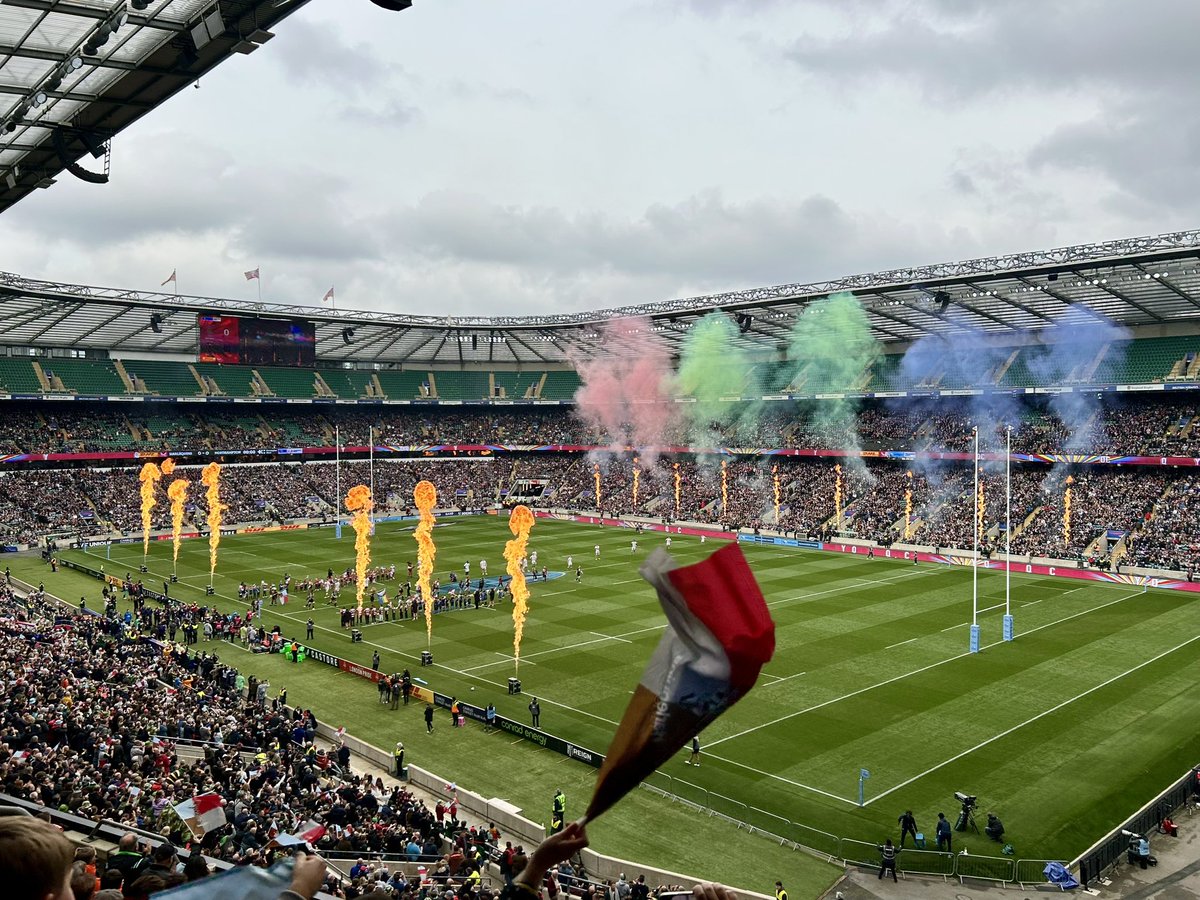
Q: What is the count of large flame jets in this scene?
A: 6